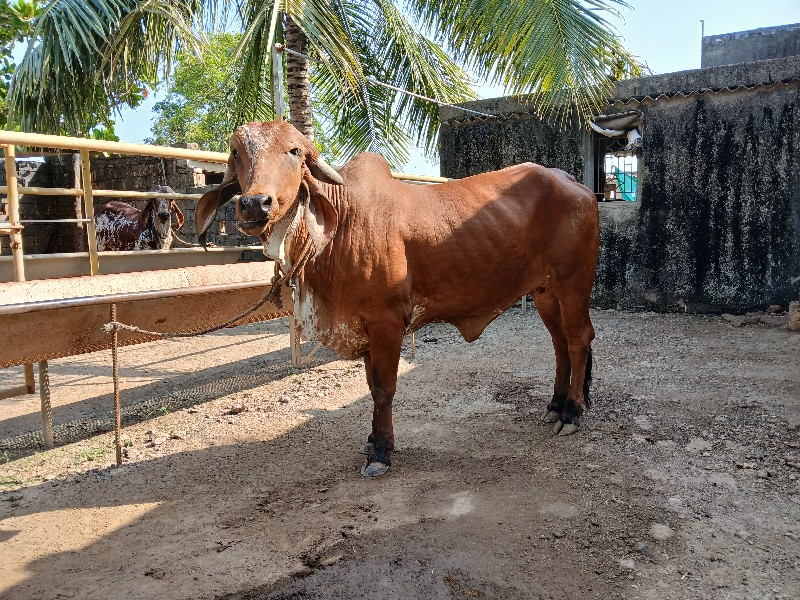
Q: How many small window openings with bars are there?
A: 1